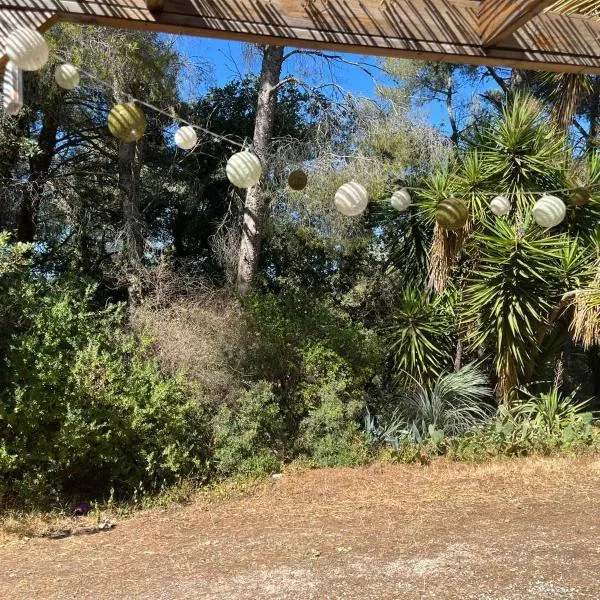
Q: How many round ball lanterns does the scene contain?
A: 12